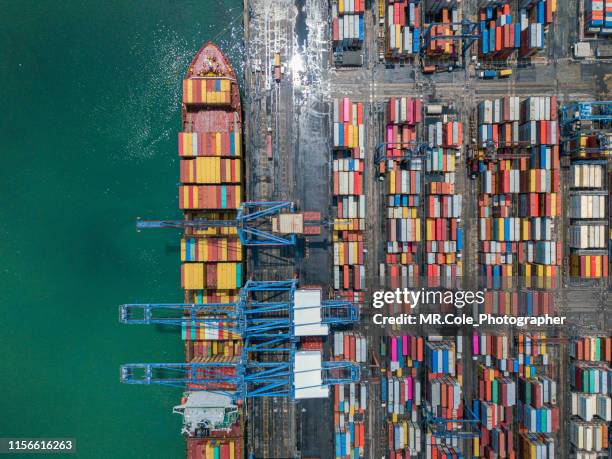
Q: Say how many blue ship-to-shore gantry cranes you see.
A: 3